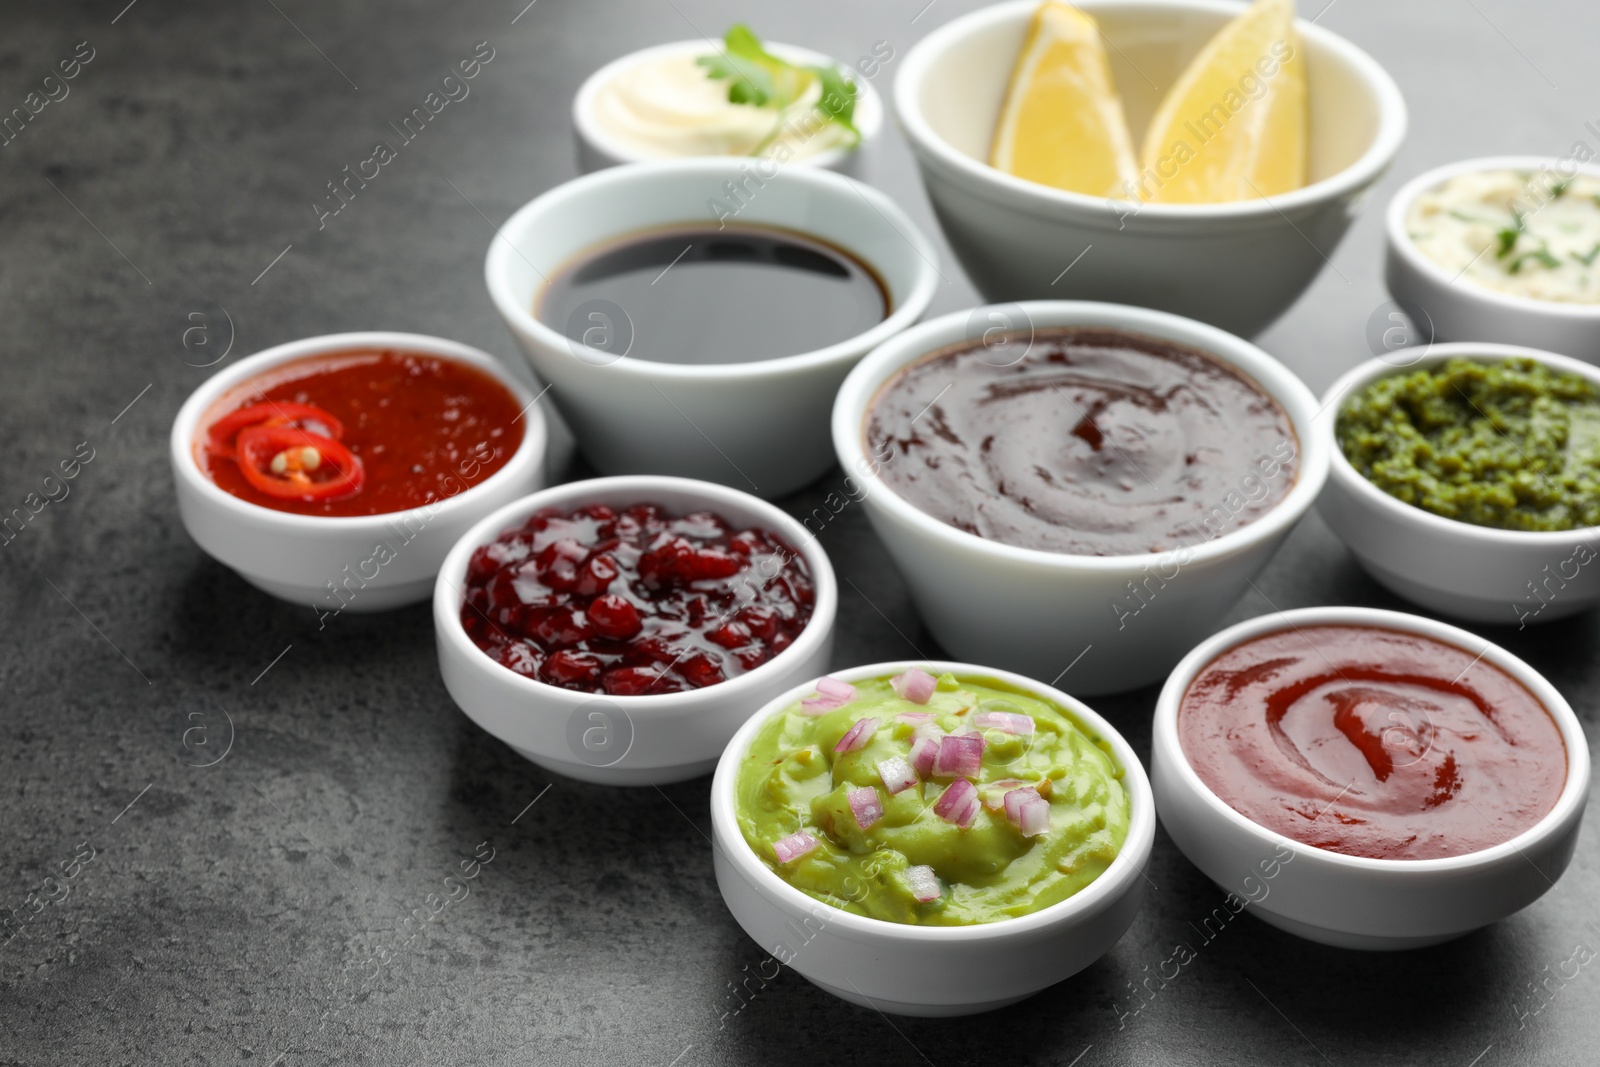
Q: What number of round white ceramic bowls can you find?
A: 10